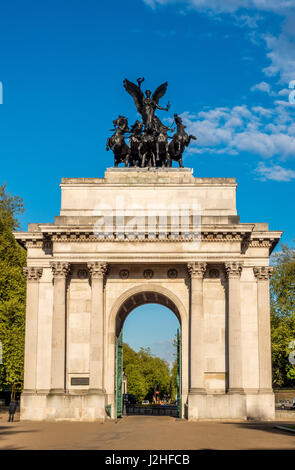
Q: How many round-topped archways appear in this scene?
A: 1